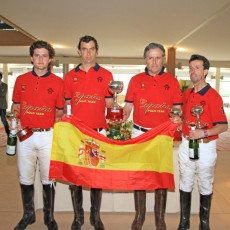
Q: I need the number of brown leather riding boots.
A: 2